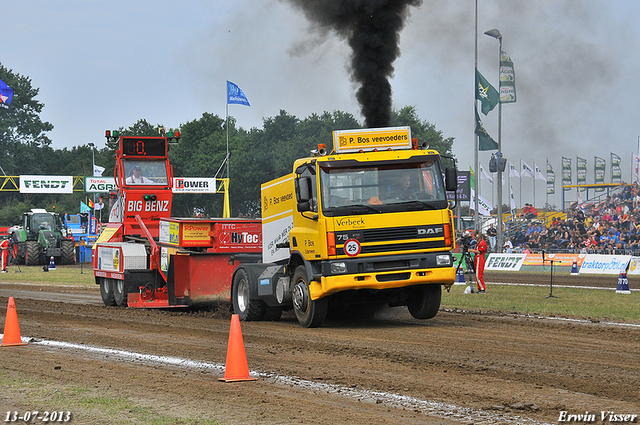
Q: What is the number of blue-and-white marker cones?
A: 4